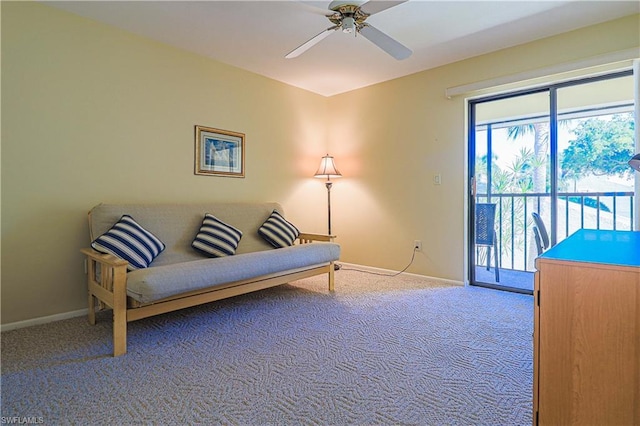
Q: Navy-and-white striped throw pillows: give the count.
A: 3